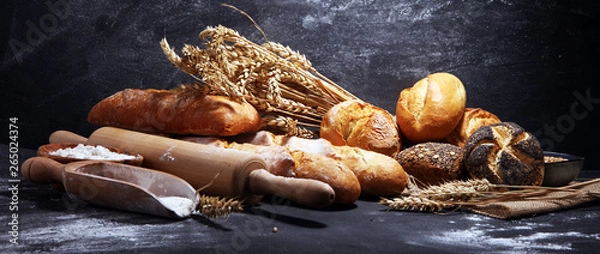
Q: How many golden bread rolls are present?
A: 3